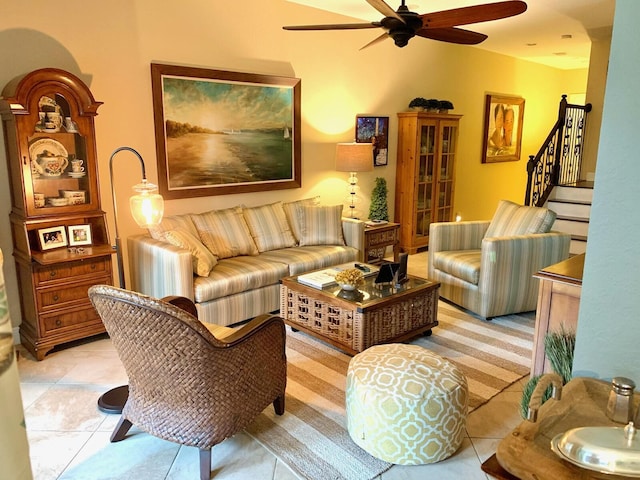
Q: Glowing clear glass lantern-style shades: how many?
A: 1